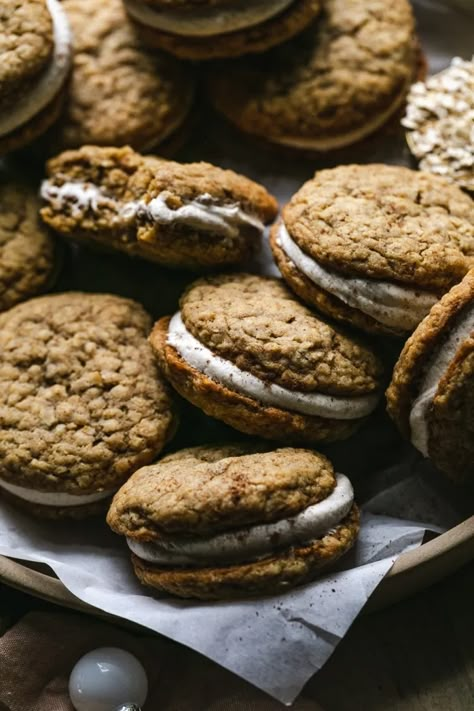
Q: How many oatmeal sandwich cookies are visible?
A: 11